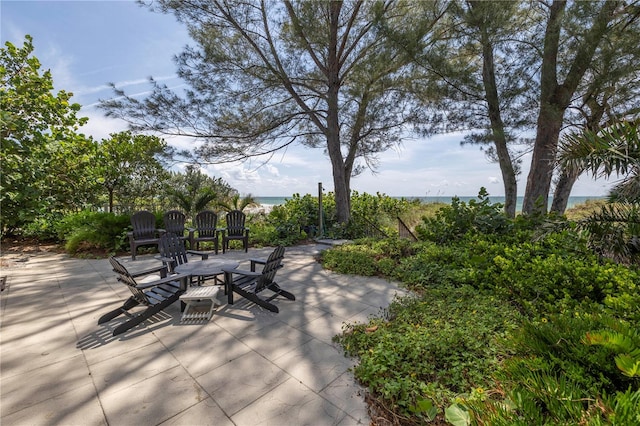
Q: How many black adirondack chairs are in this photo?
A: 7